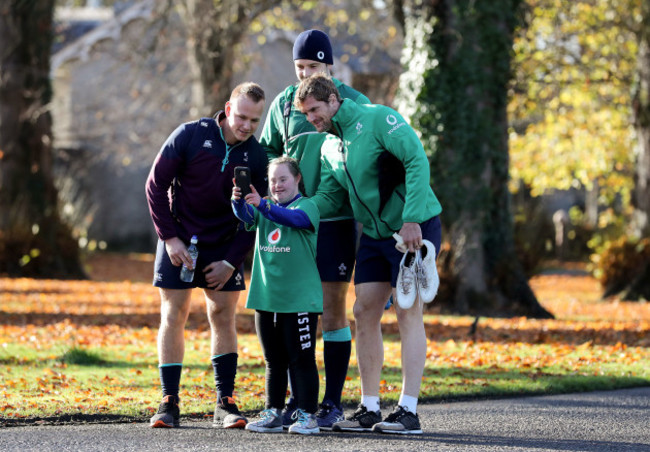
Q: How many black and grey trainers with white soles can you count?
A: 2